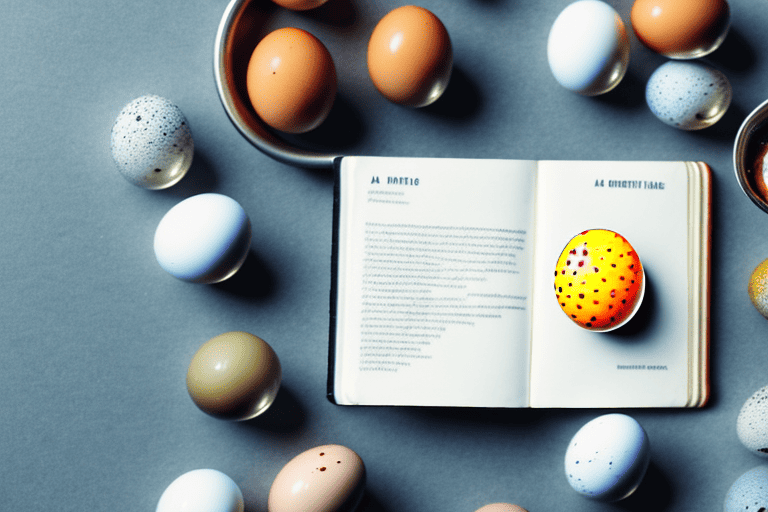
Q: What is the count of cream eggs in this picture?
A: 2